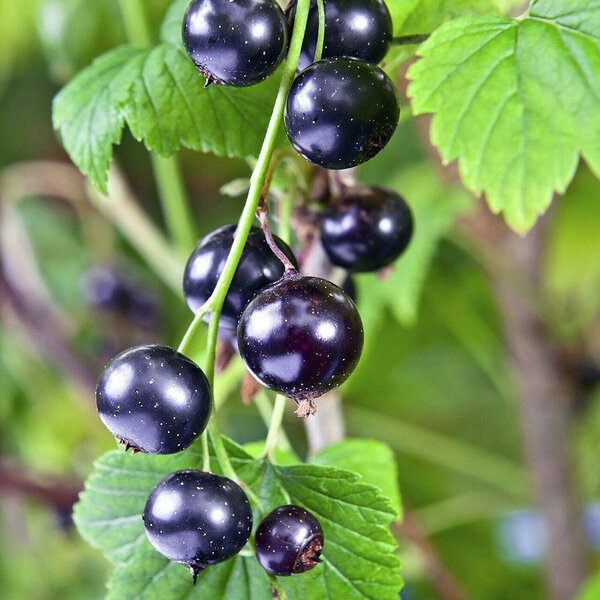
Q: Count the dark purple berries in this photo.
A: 9